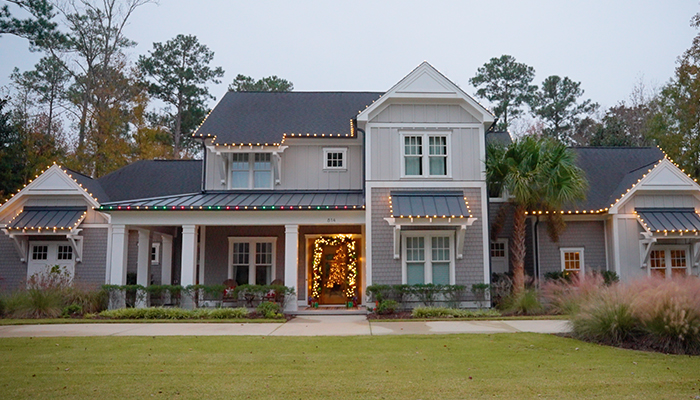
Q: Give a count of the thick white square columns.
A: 5